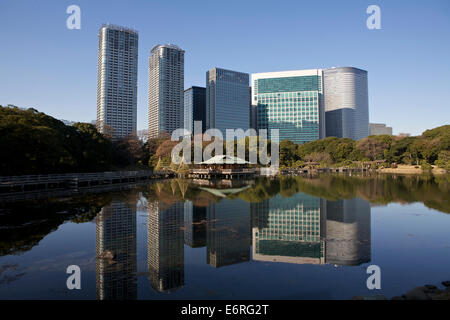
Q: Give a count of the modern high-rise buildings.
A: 6